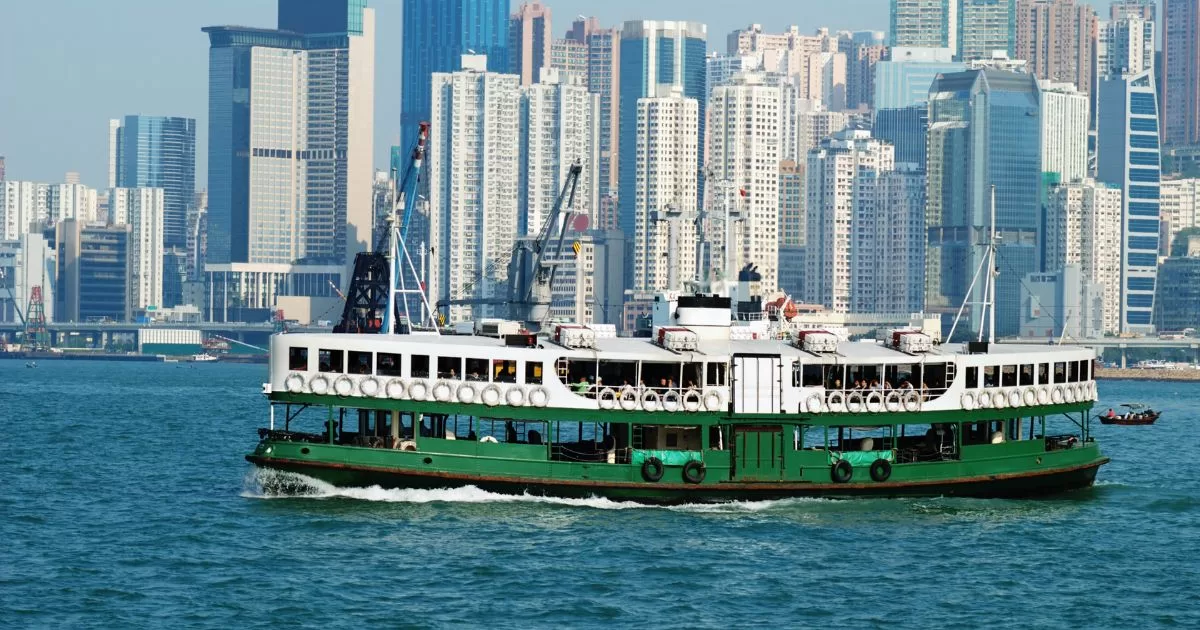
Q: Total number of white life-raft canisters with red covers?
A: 4